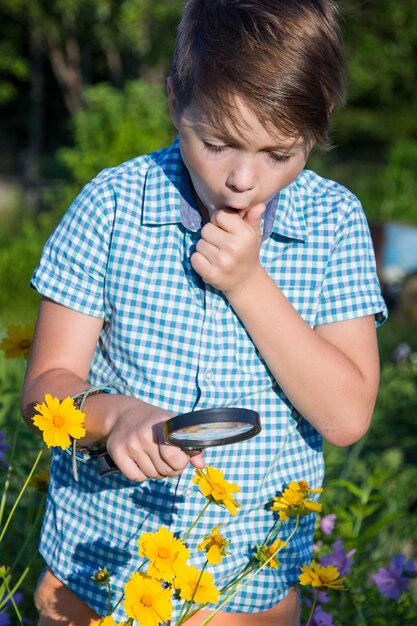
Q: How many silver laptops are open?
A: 0